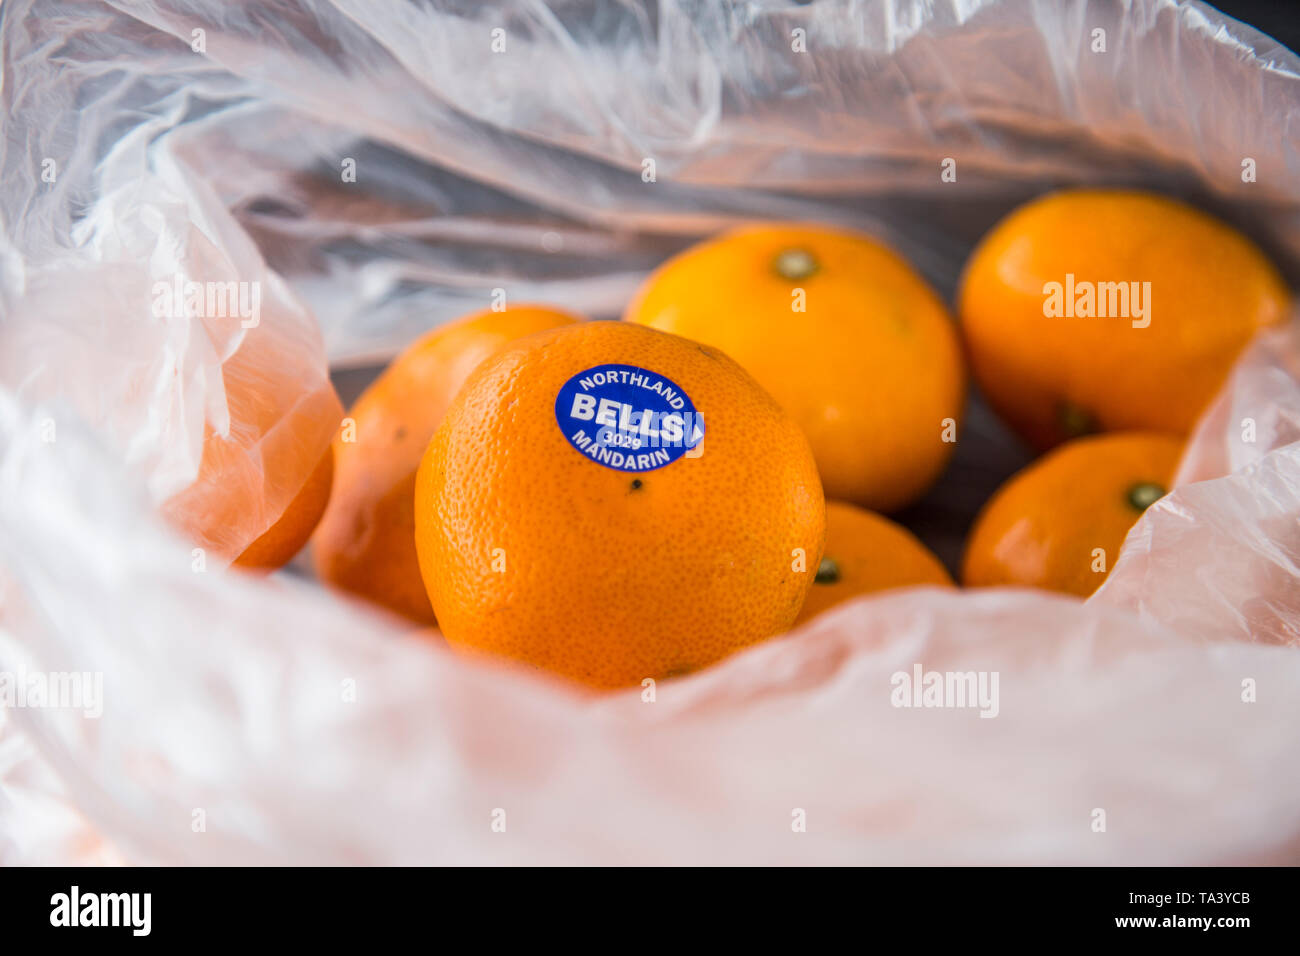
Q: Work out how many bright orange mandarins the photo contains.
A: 7